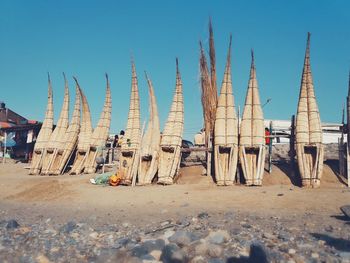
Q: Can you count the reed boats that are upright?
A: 11